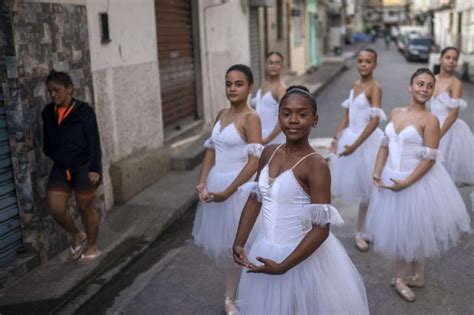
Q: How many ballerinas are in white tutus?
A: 6